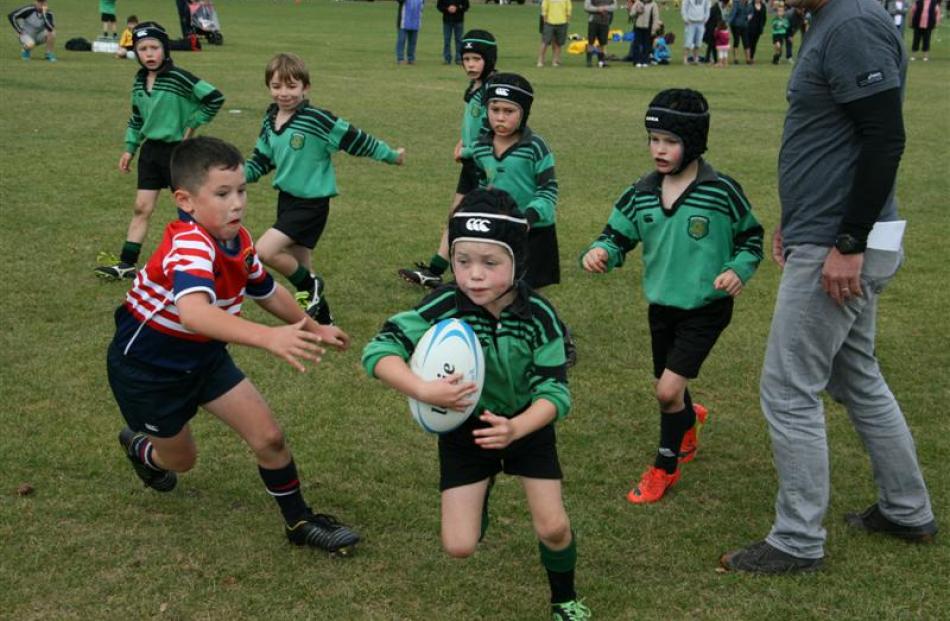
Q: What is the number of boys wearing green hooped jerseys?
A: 6